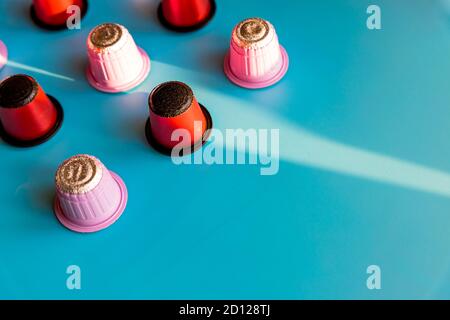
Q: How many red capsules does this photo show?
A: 4